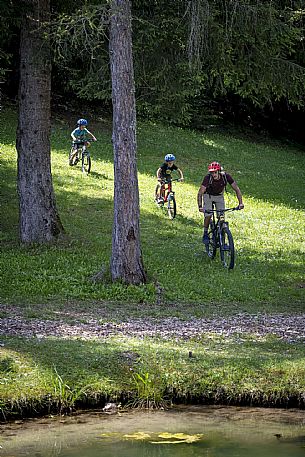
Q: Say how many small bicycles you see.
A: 2